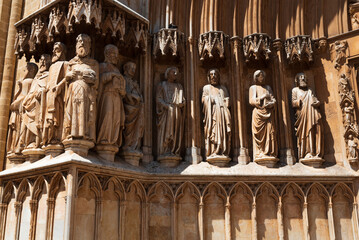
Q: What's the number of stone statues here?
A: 10